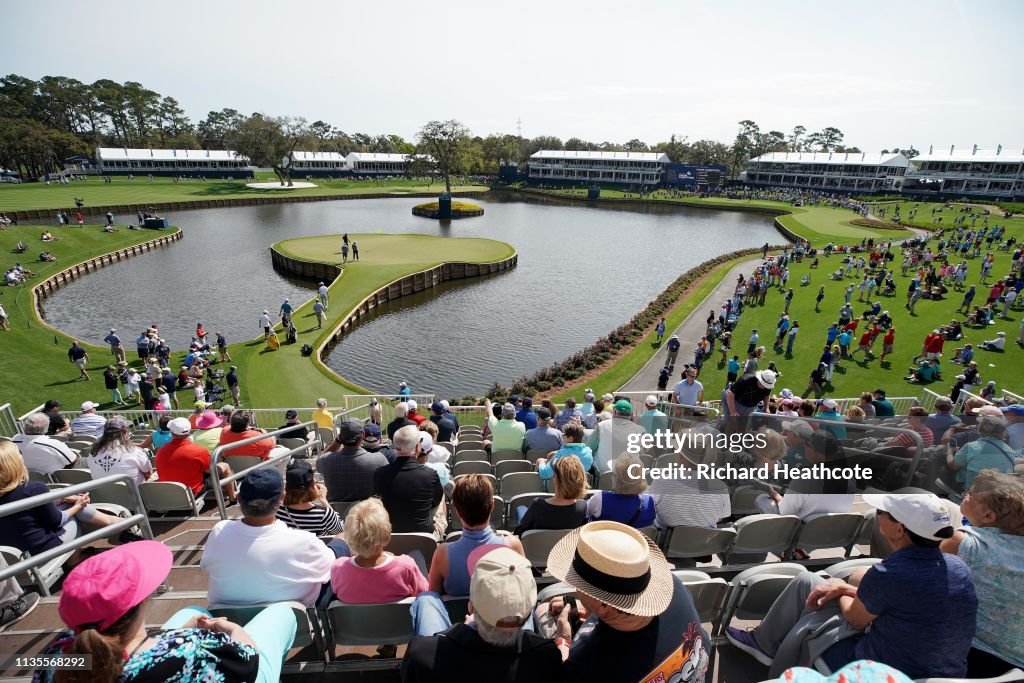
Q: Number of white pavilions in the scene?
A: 6